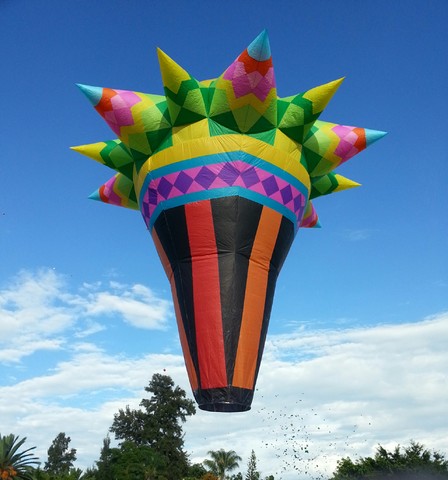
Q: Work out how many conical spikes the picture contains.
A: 9